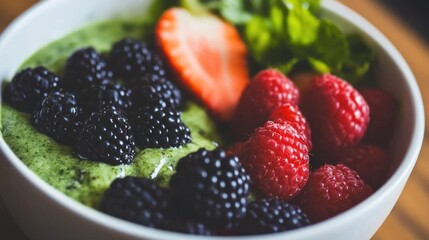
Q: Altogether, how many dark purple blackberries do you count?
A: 11